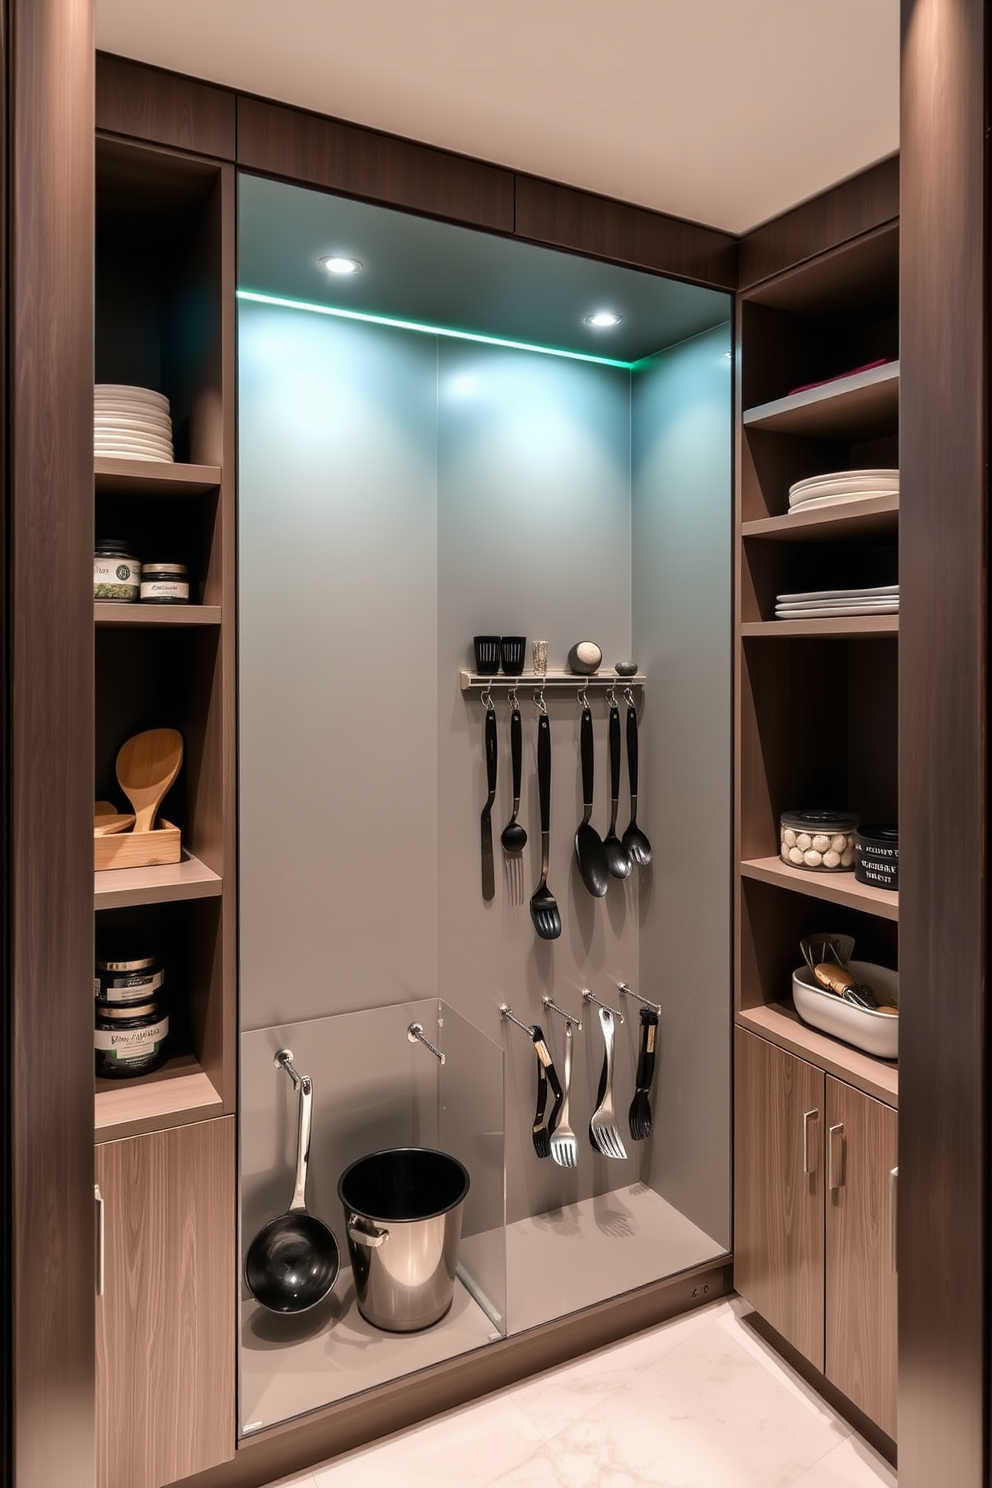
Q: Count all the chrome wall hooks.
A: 6